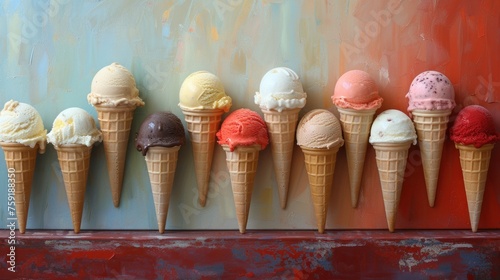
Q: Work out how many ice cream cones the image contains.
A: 12